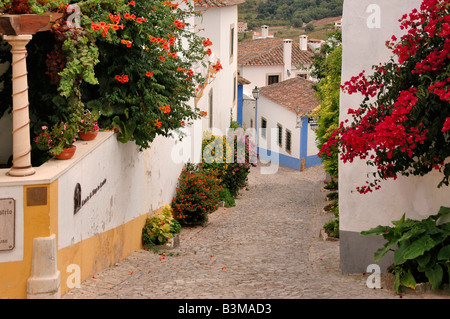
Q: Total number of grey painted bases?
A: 1